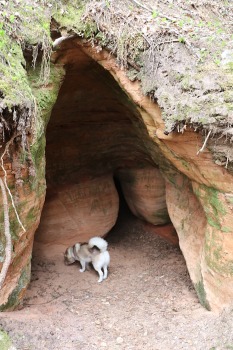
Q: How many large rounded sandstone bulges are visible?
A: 2